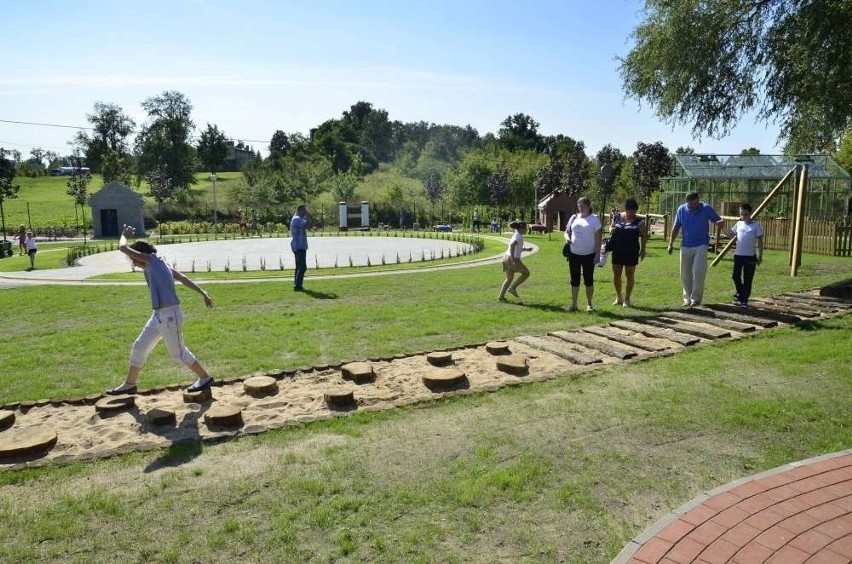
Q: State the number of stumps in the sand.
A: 13